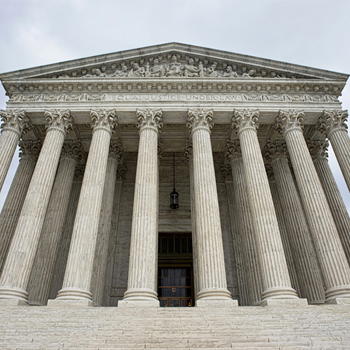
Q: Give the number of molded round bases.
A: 6